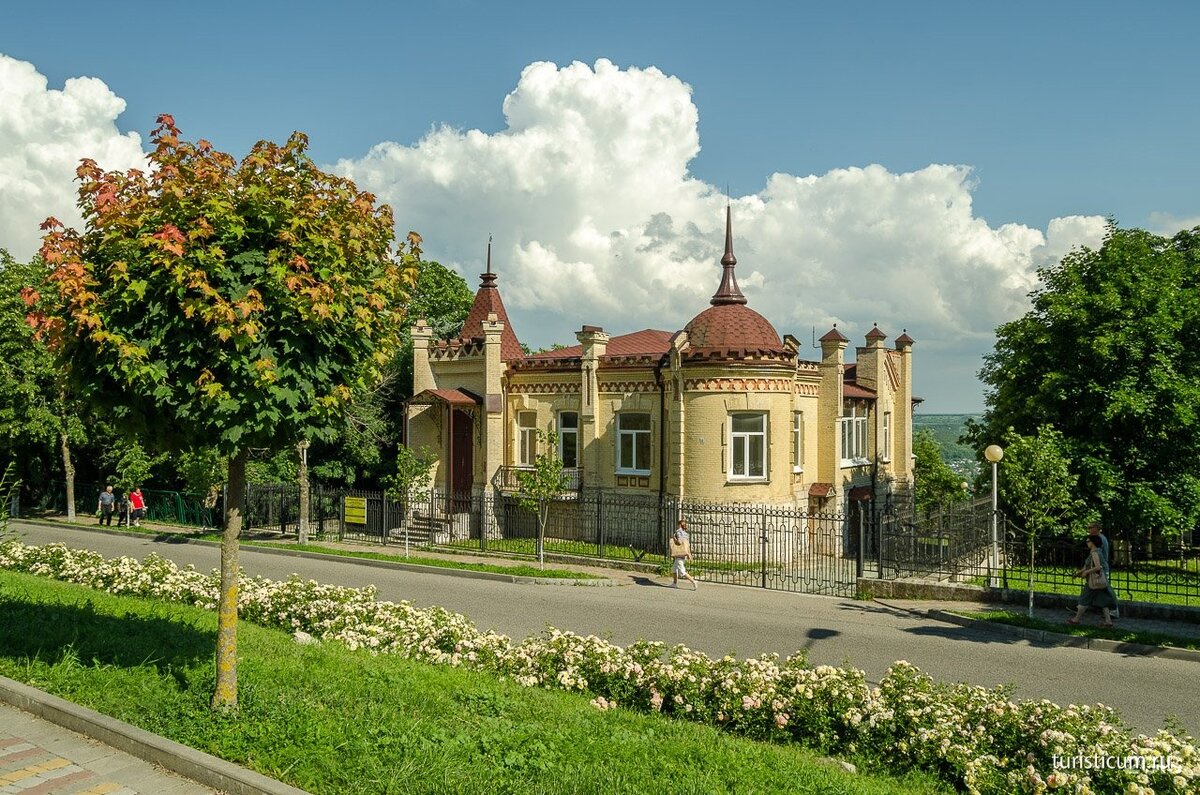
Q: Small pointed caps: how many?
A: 3